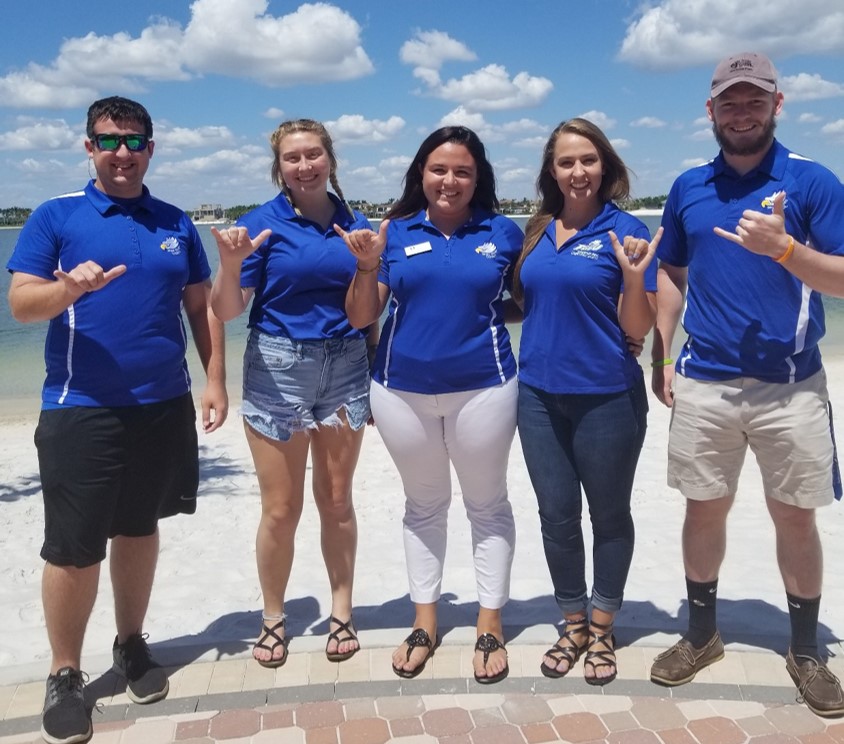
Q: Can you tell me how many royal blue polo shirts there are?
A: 5